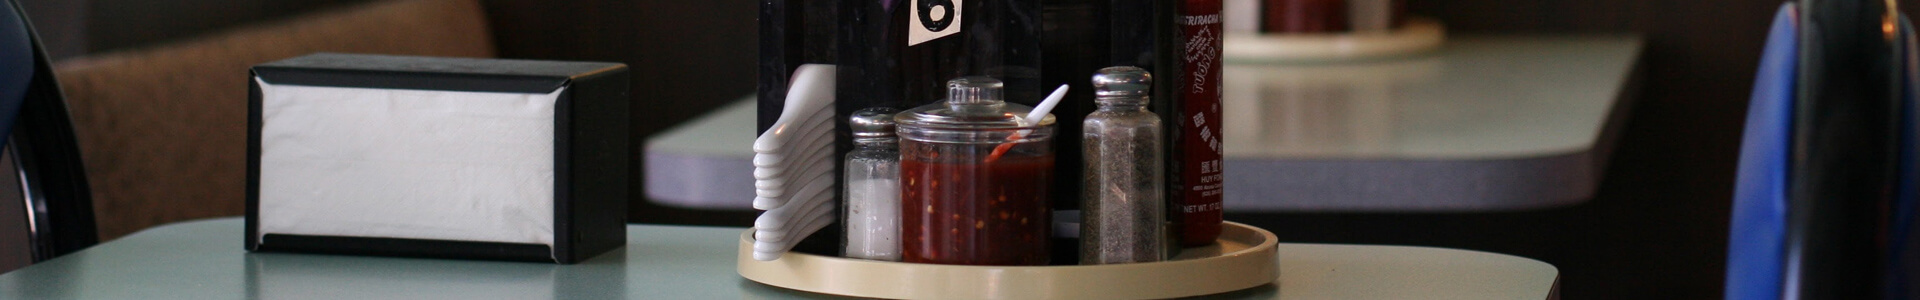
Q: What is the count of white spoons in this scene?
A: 11